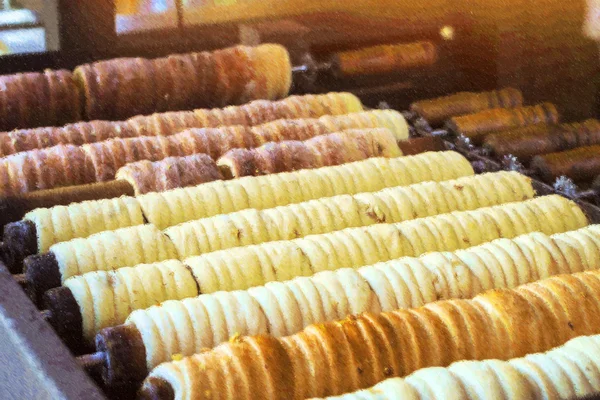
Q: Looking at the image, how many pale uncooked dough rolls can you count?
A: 5